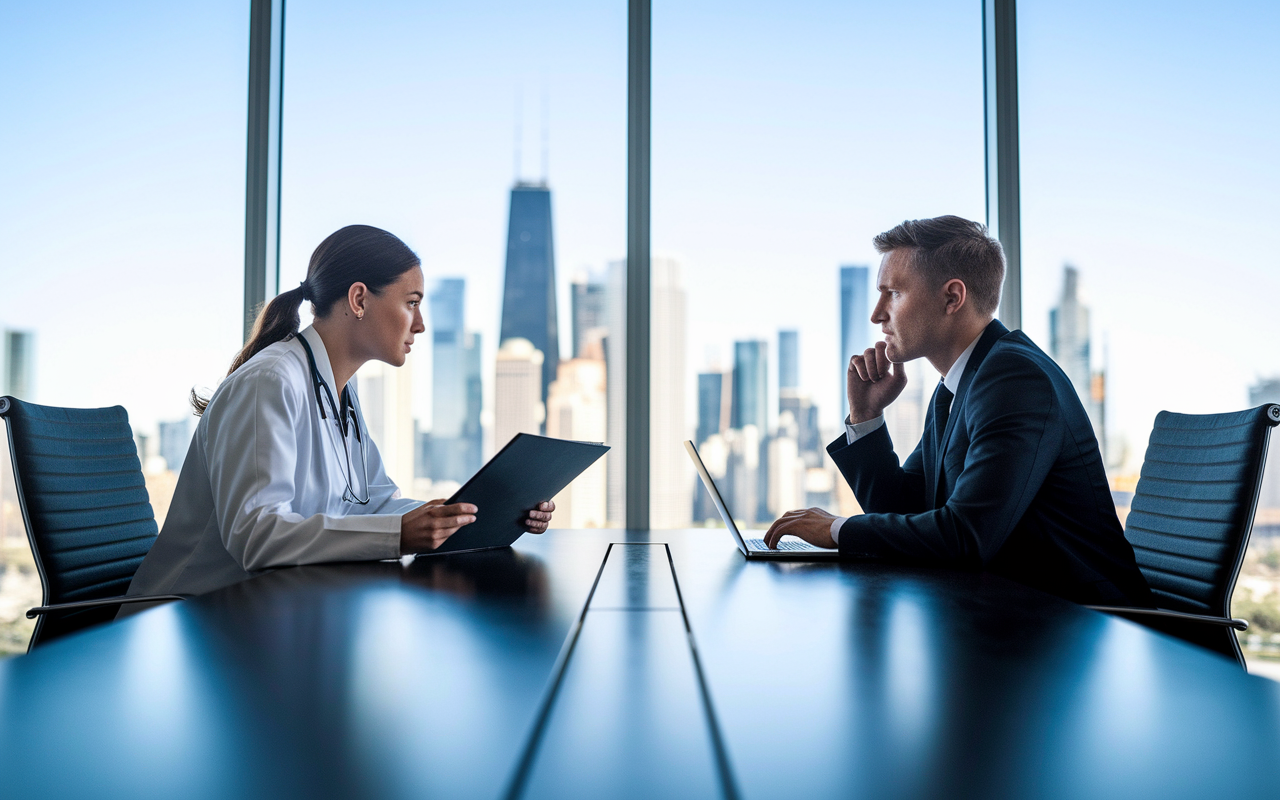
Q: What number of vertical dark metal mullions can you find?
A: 3